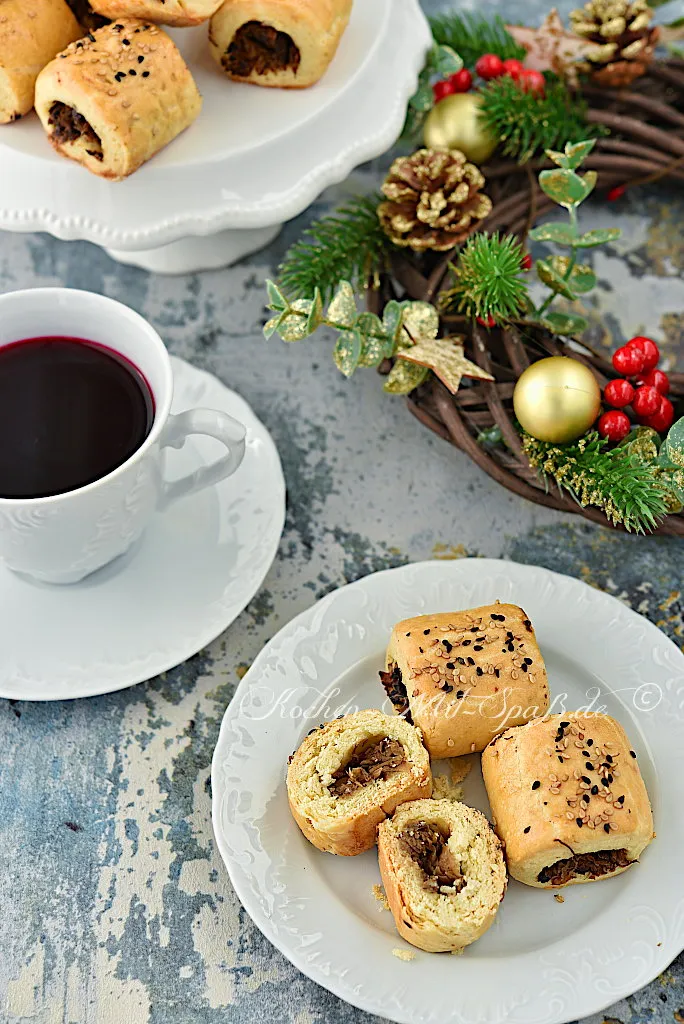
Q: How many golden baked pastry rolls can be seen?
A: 8